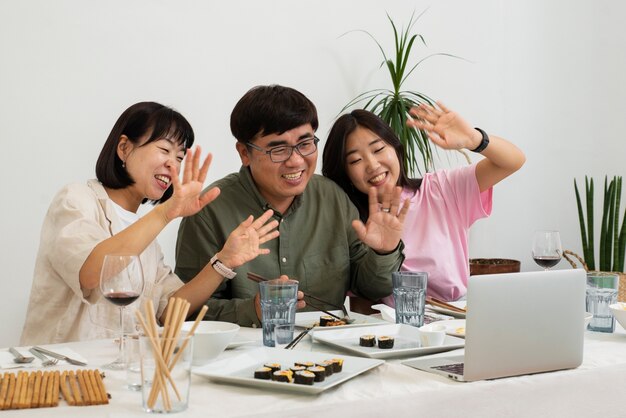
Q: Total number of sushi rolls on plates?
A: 12